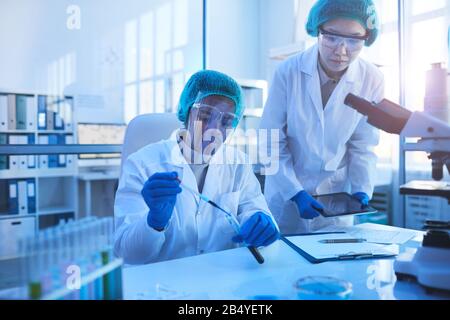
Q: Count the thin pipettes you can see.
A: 1